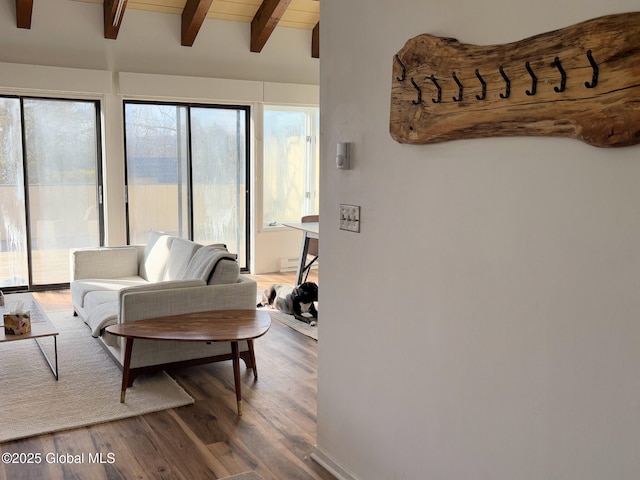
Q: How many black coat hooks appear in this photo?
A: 9